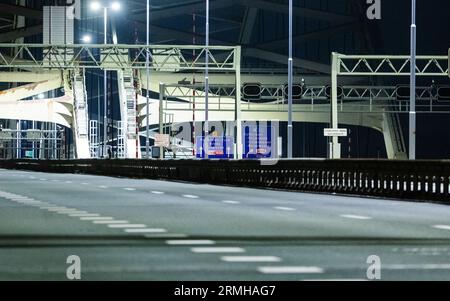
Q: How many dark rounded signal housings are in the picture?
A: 5